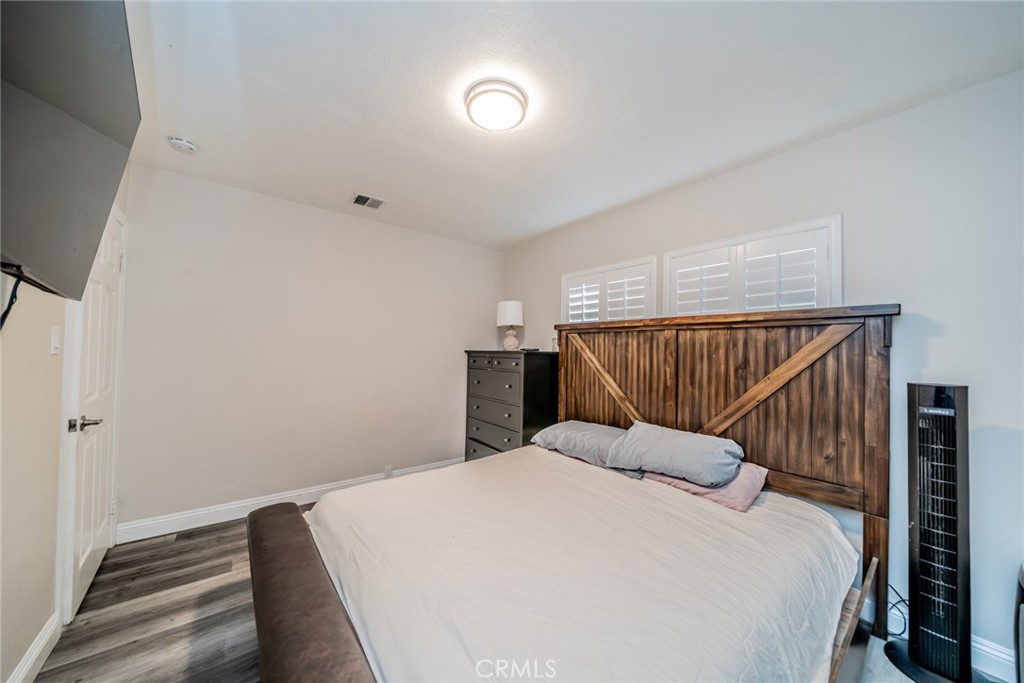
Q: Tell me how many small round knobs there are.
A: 11